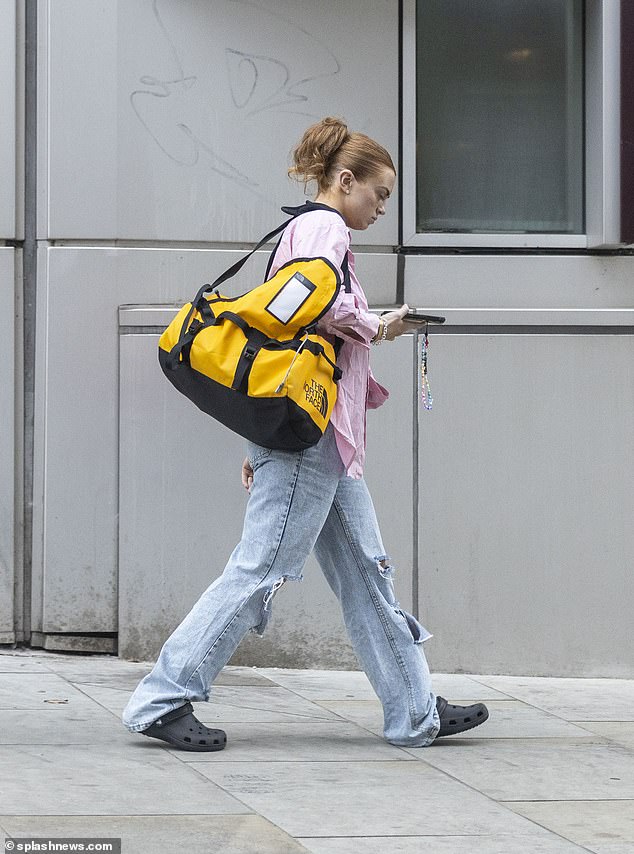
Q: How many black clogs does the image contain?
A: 2